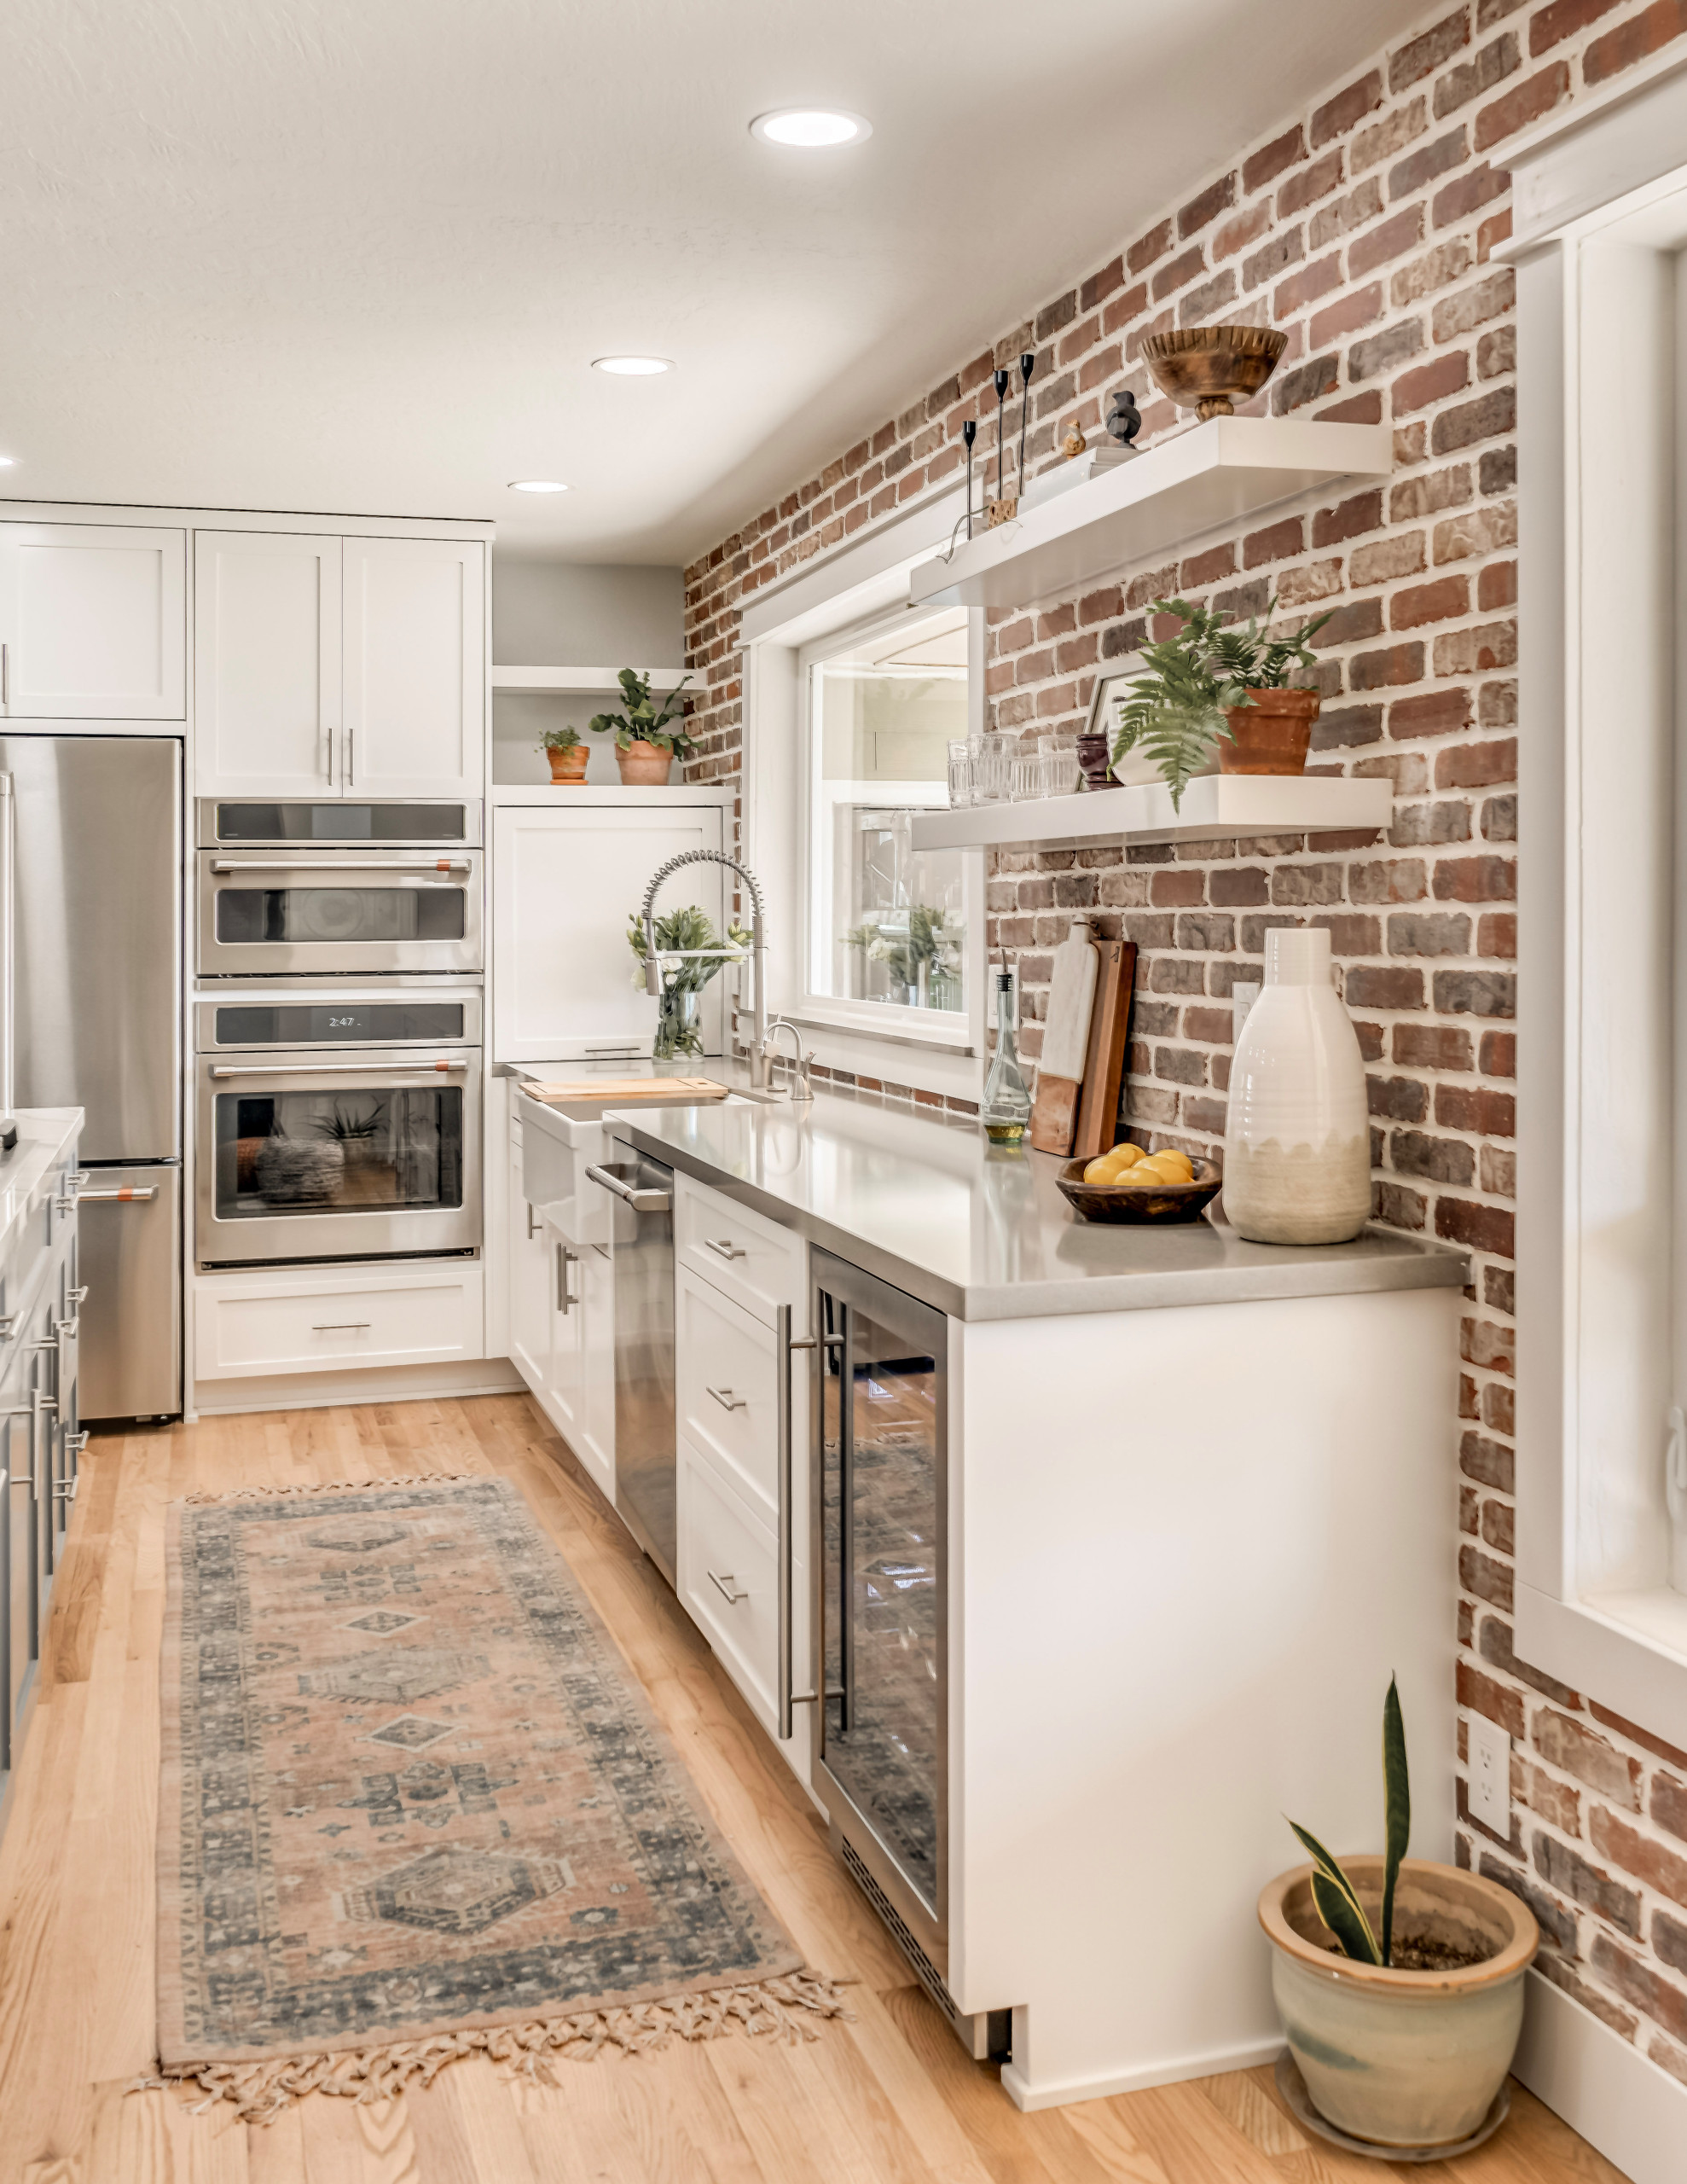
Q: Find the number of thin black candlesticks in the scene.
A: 3